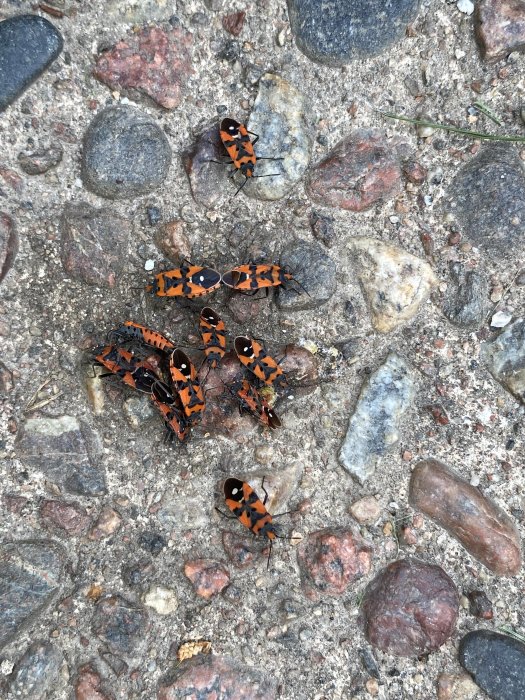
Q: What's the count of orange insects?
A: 11